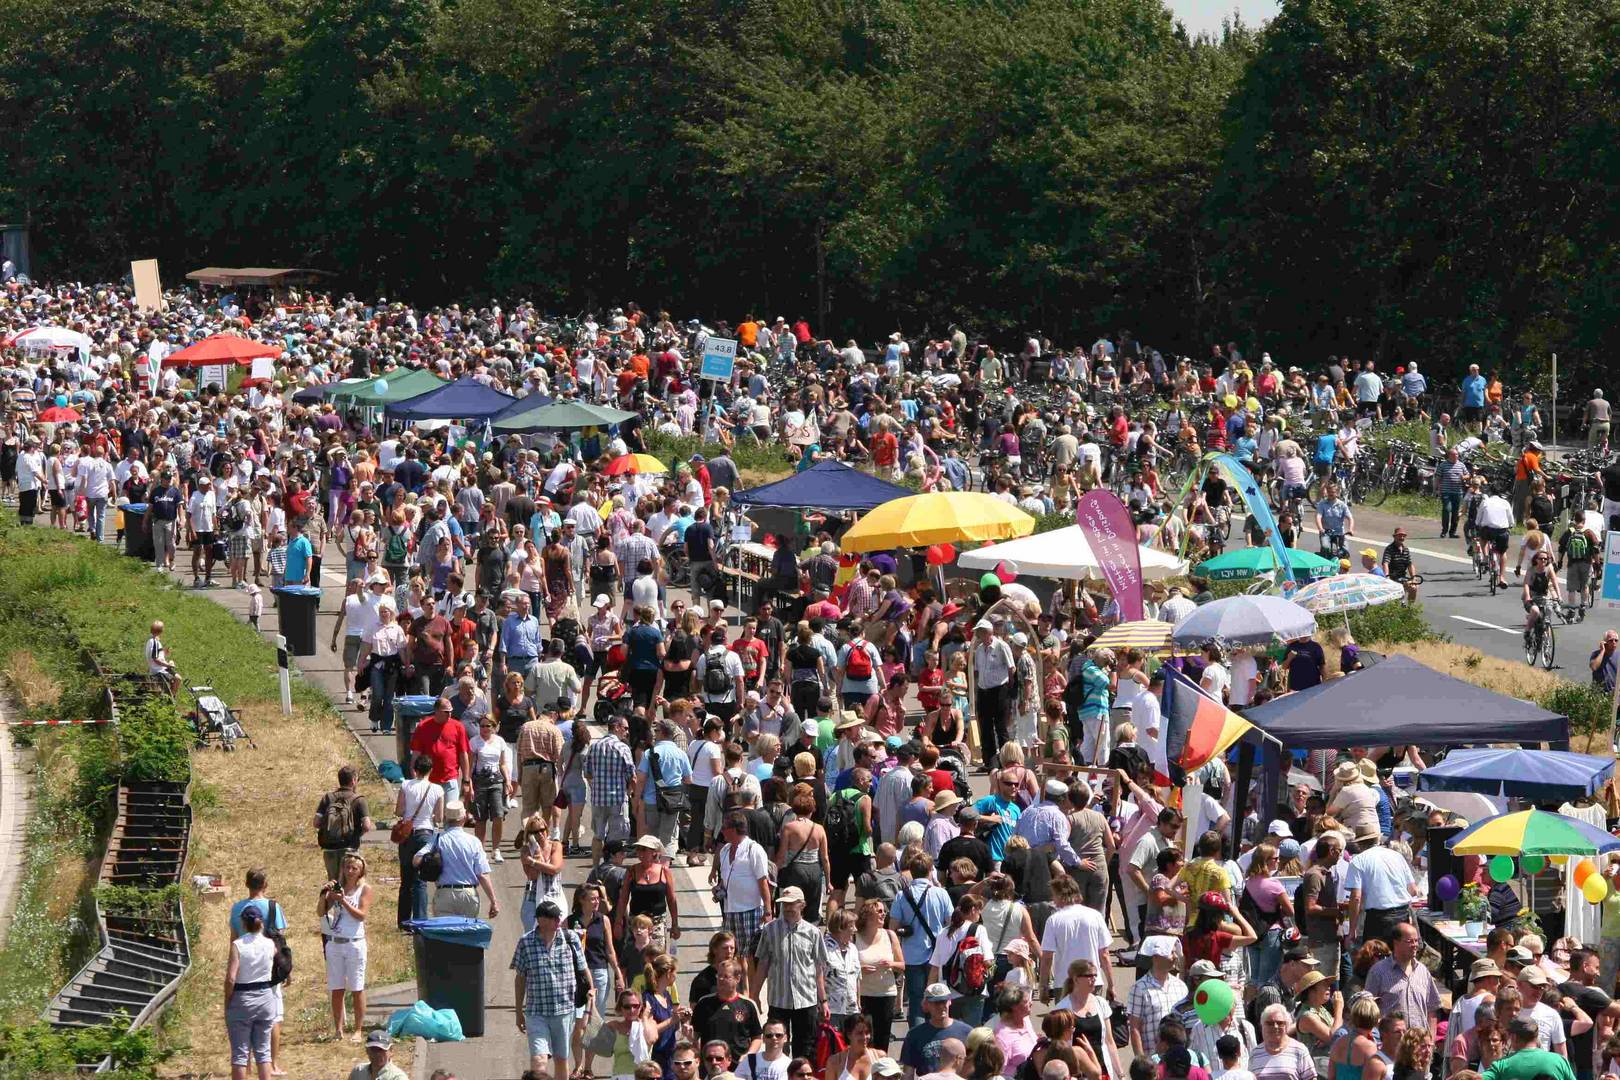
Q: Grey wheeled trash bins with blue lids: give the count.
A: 4